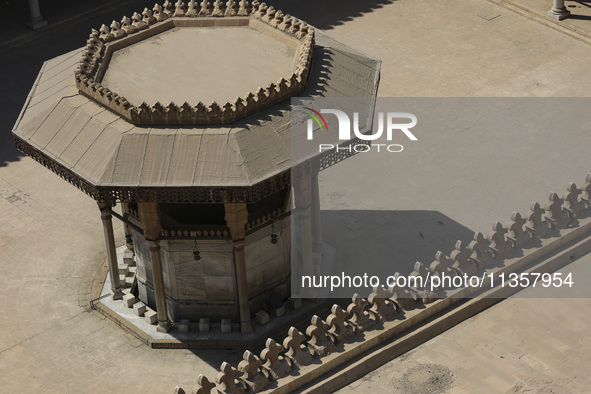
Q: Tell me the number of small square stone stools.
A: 12